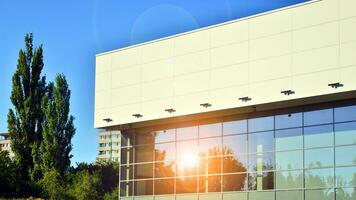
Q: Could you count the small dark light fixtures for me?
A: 7